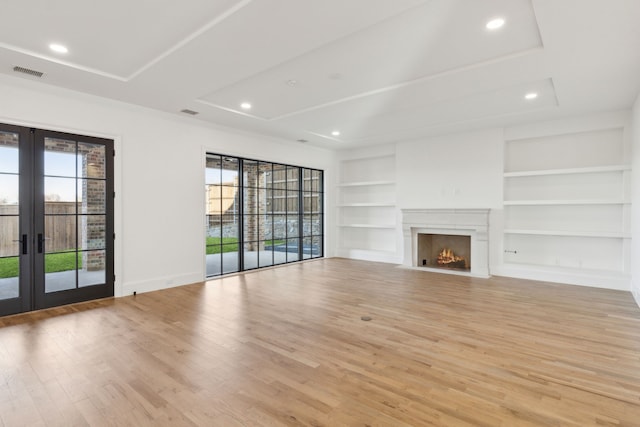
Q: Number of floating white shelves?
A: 6